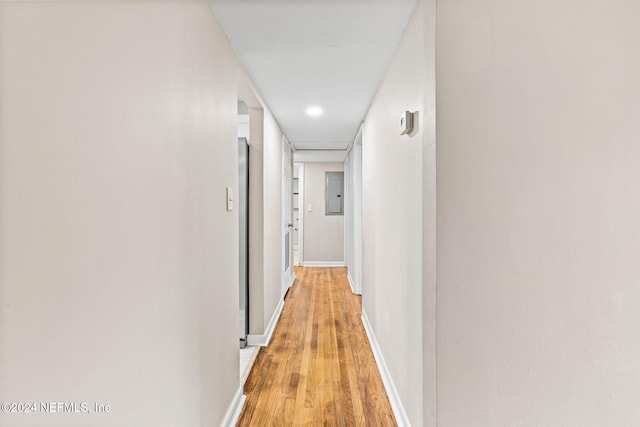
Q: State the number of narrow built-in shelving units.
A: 1